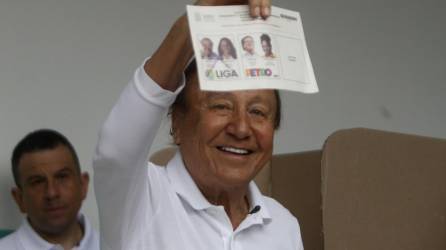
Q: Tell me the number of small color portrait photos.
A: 4